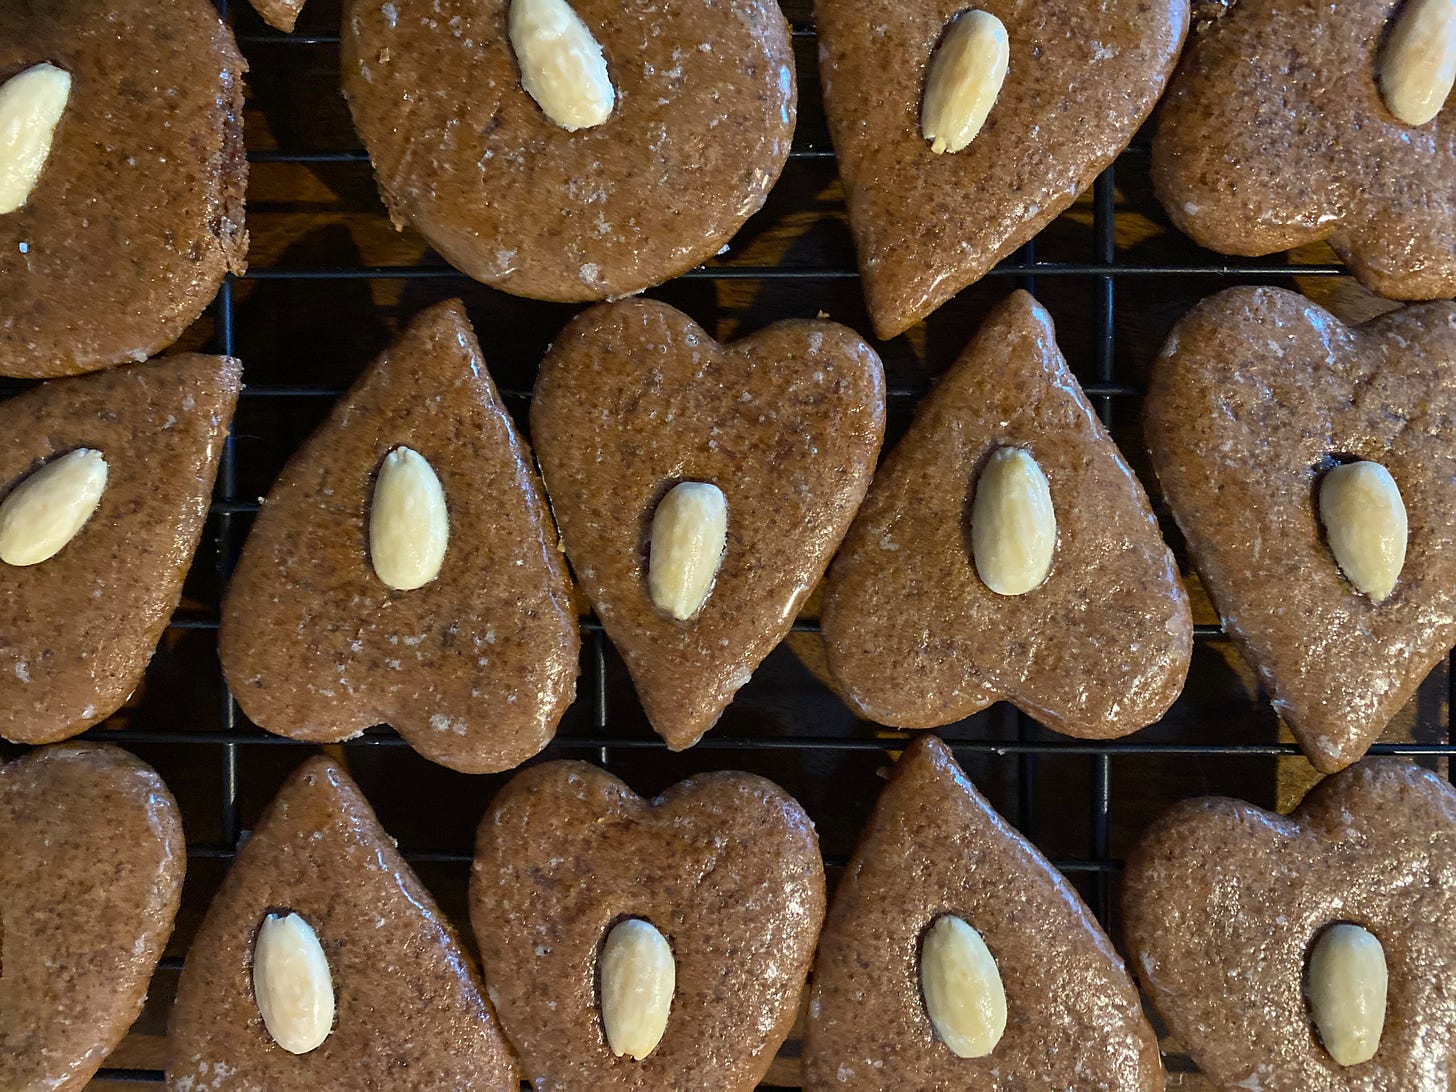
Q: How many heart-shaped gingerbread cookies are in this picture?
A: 12